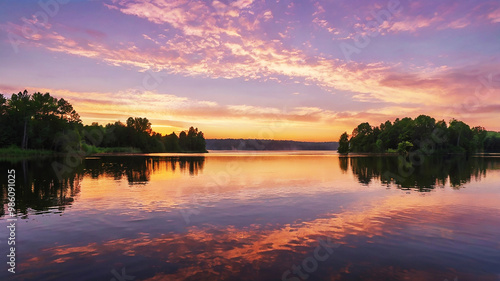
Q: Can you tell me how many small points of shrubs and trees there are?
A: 2